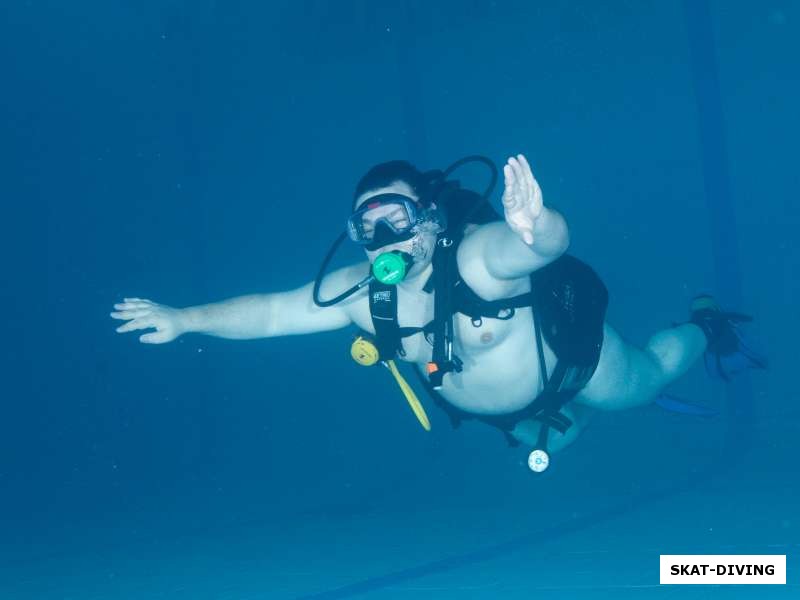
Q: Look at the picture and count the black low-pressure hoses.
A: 2